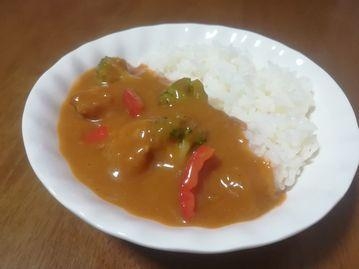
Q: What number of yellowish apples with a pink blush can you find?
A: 0